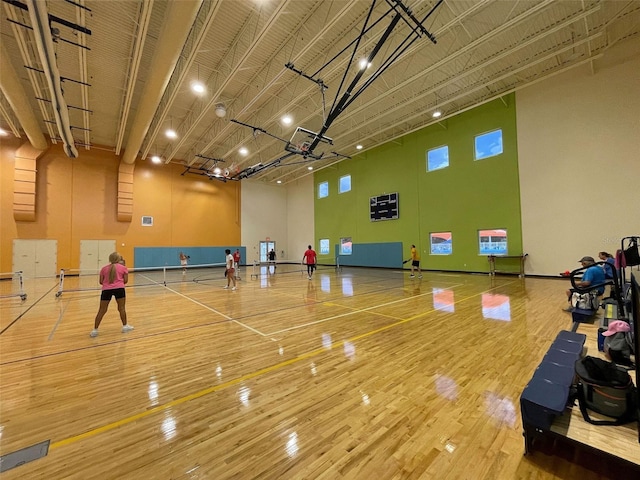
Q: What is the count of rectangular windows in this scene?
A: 8